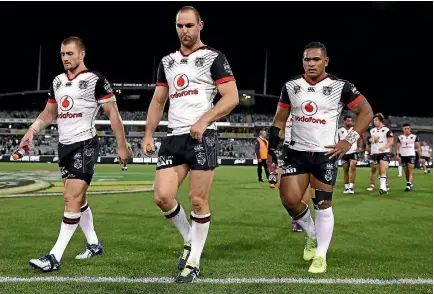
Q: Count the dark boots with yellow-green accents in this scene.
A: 2